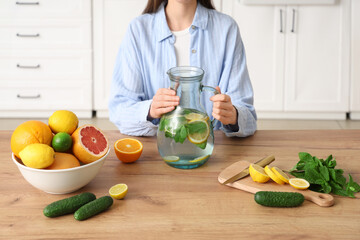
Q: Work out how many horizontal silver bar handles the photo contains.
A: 4